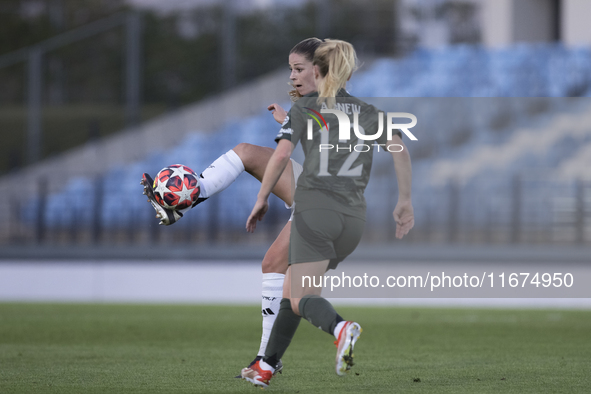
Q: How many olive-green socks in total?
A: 2